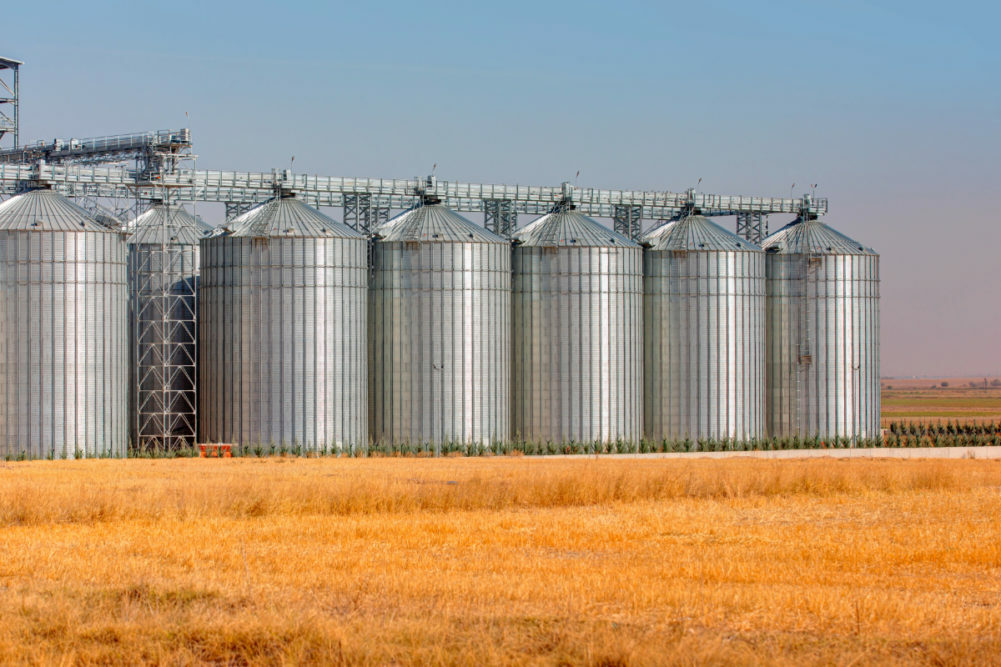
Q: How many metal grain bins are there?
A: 7